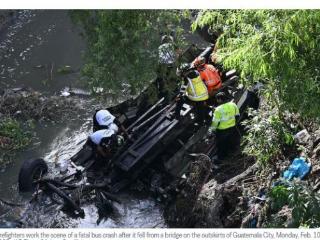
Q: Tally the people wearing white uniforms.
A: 2